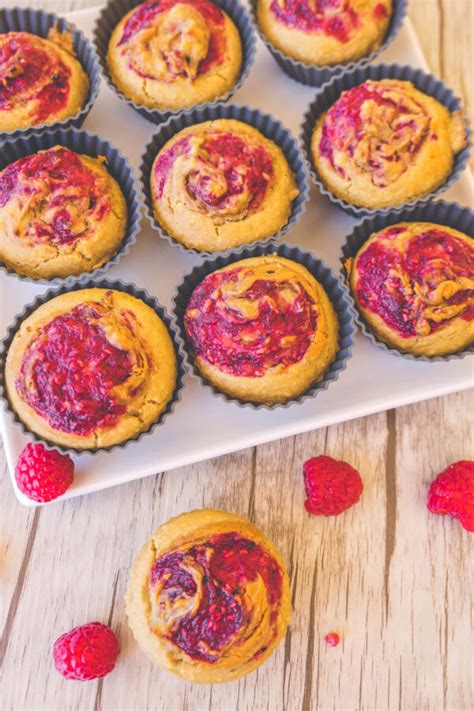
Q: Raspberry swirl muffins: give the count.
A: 10